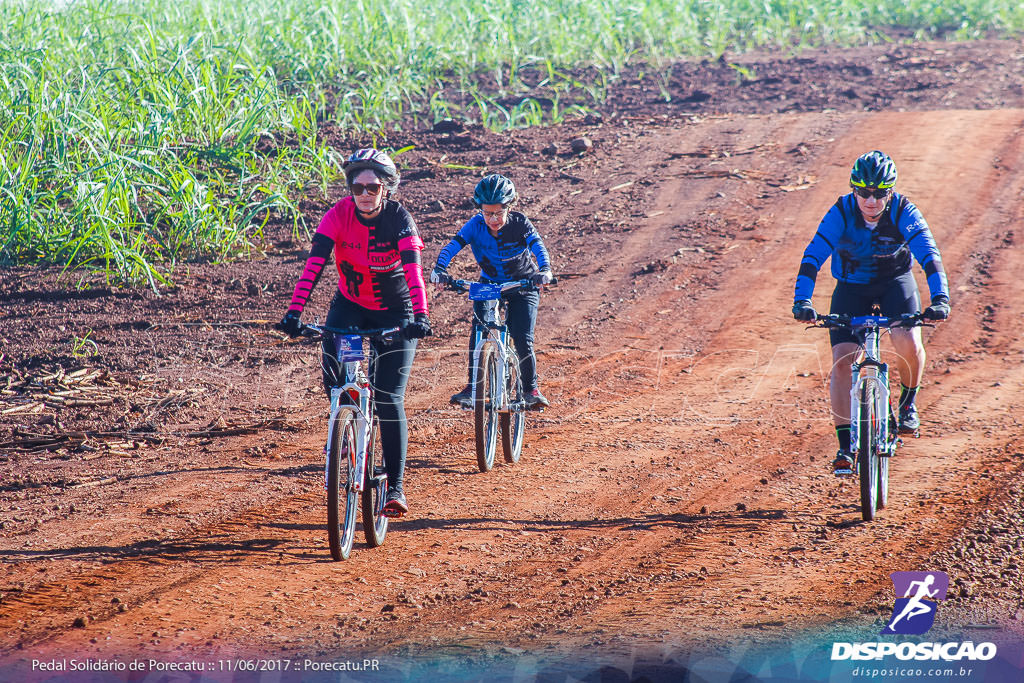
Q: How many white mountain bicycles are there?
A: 3